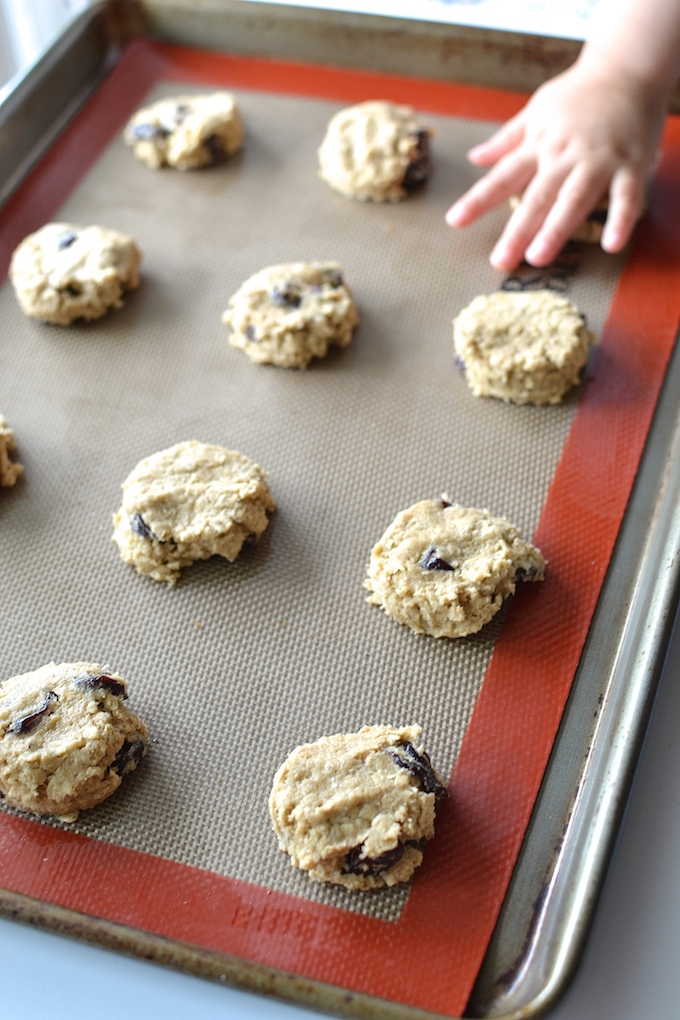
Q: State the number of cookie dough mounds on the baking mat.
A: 11